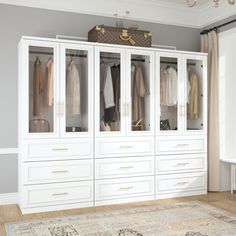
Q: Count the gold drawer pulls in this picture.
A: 9